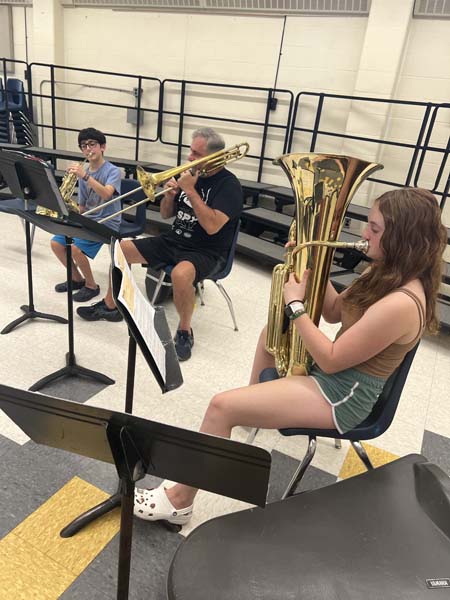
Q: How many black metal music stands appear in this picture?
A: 4